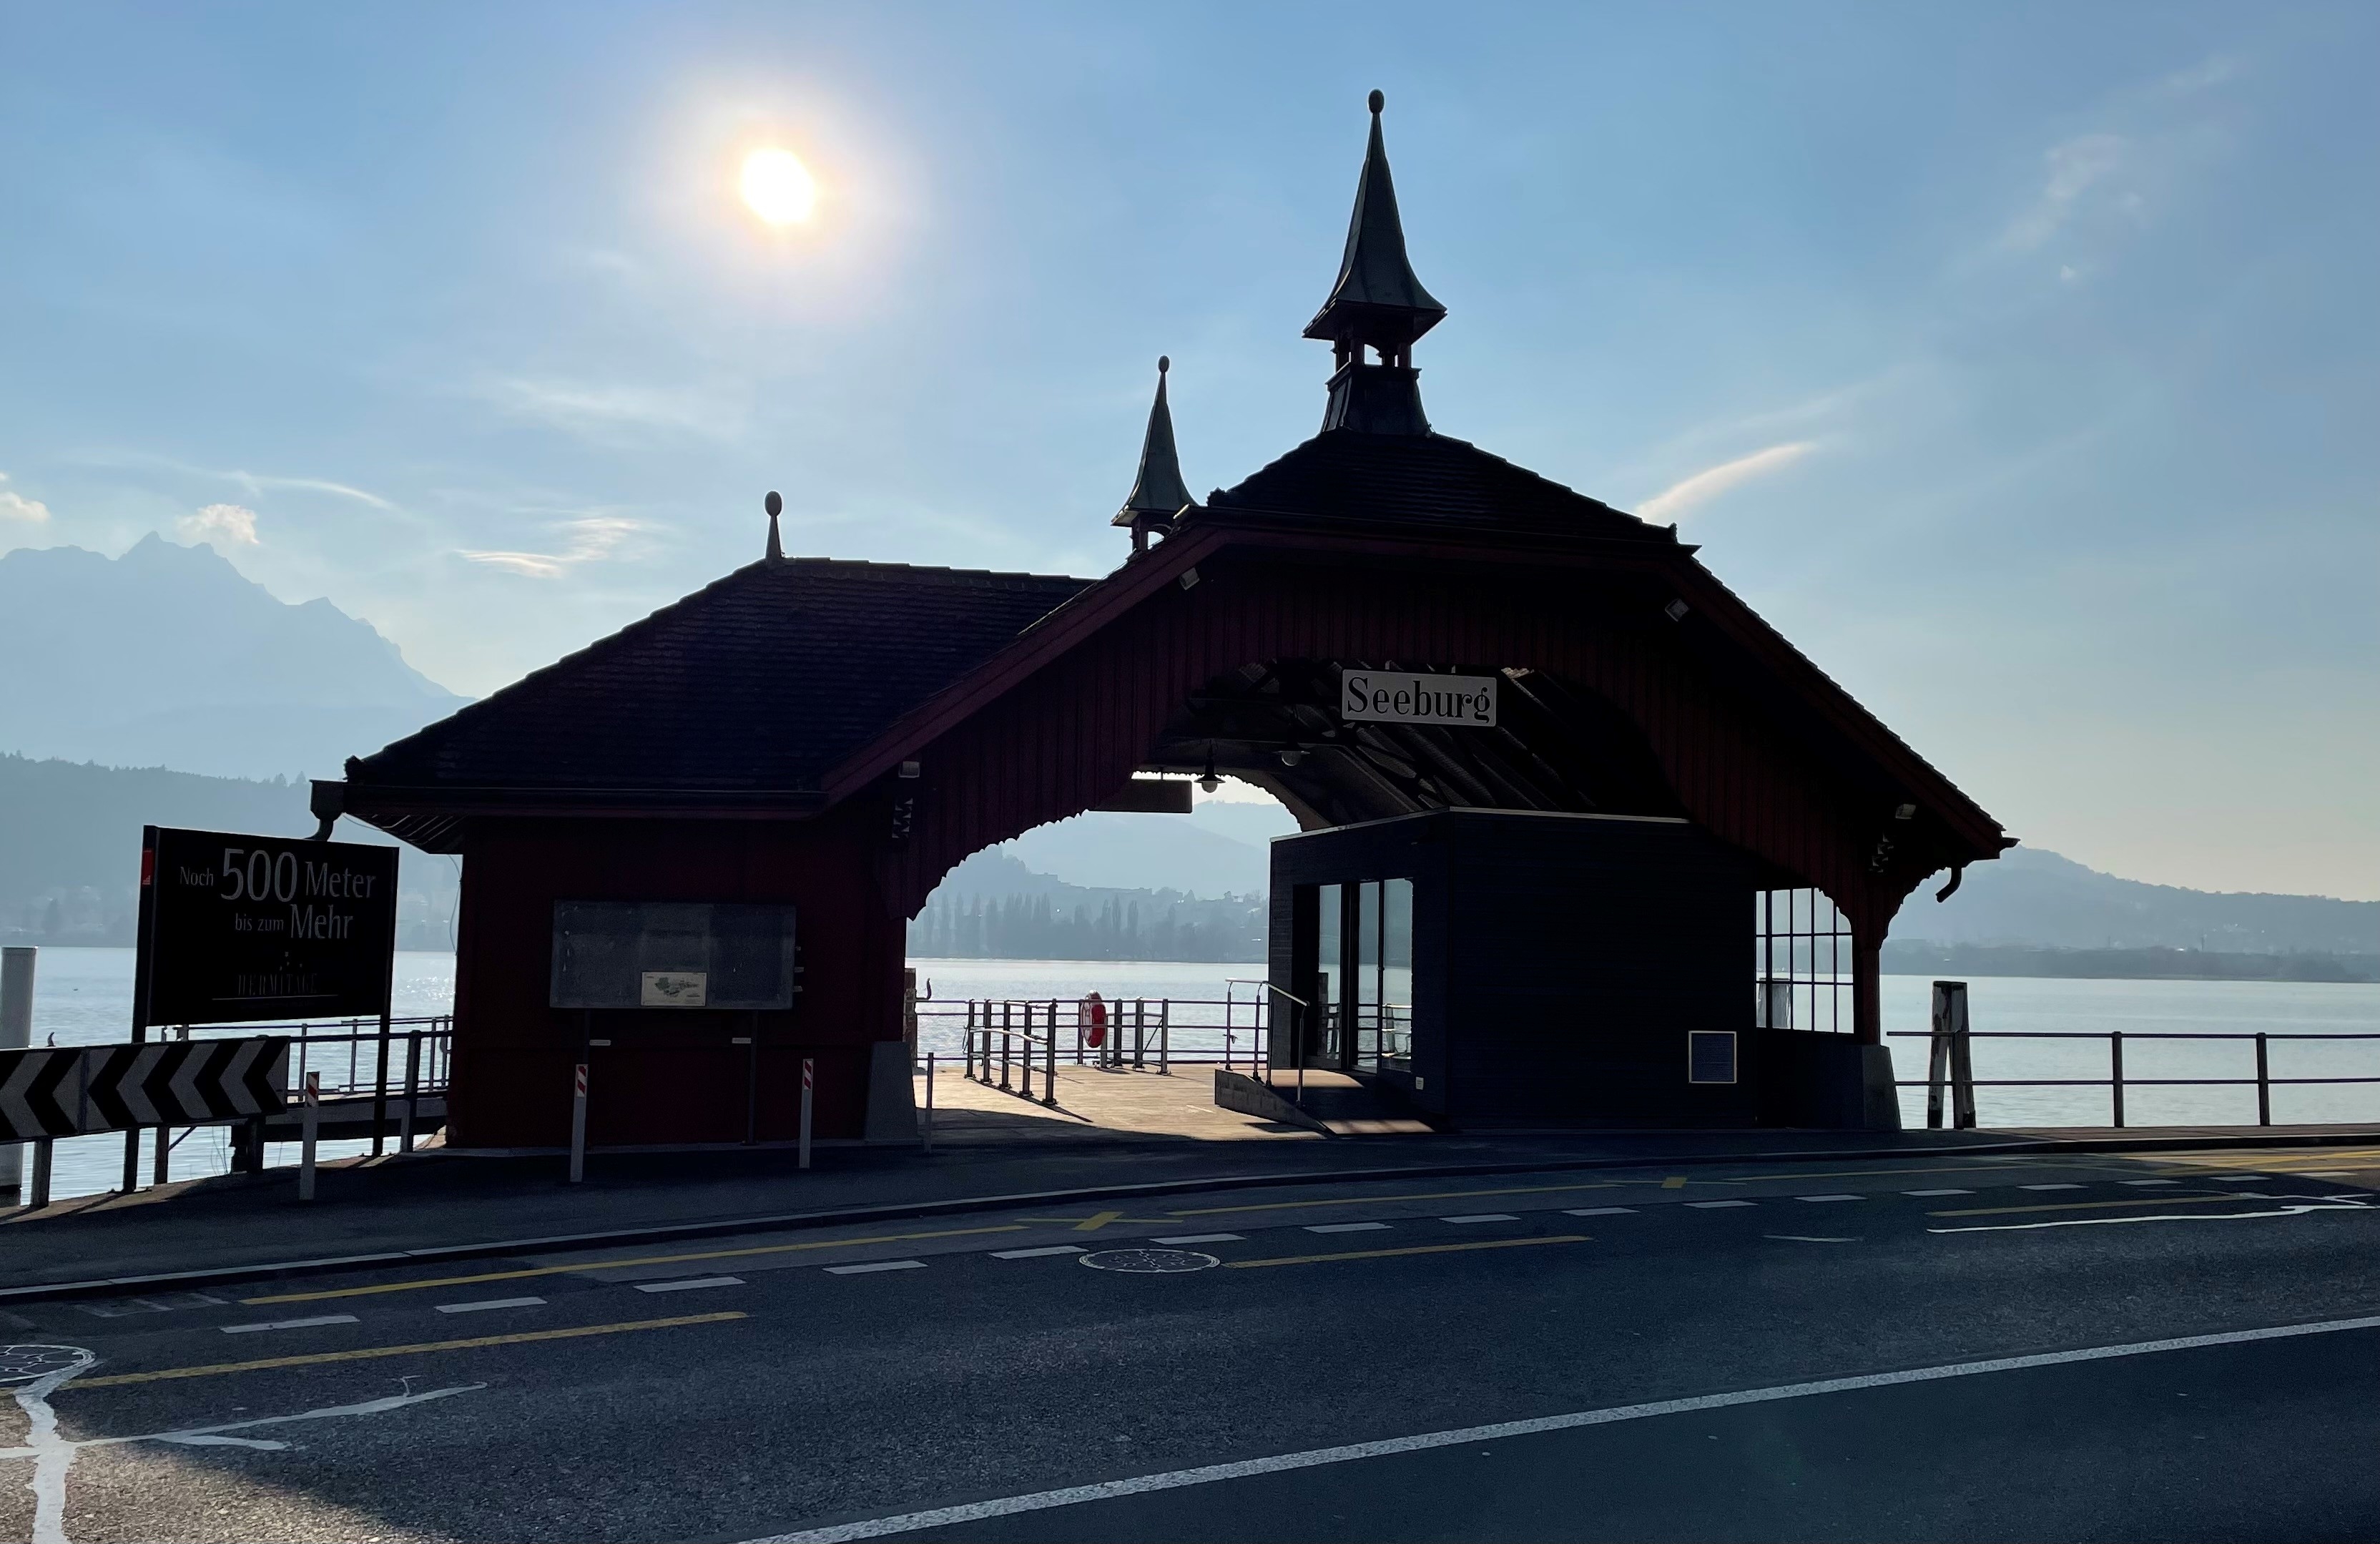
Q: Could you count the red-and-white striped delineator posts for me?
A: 3